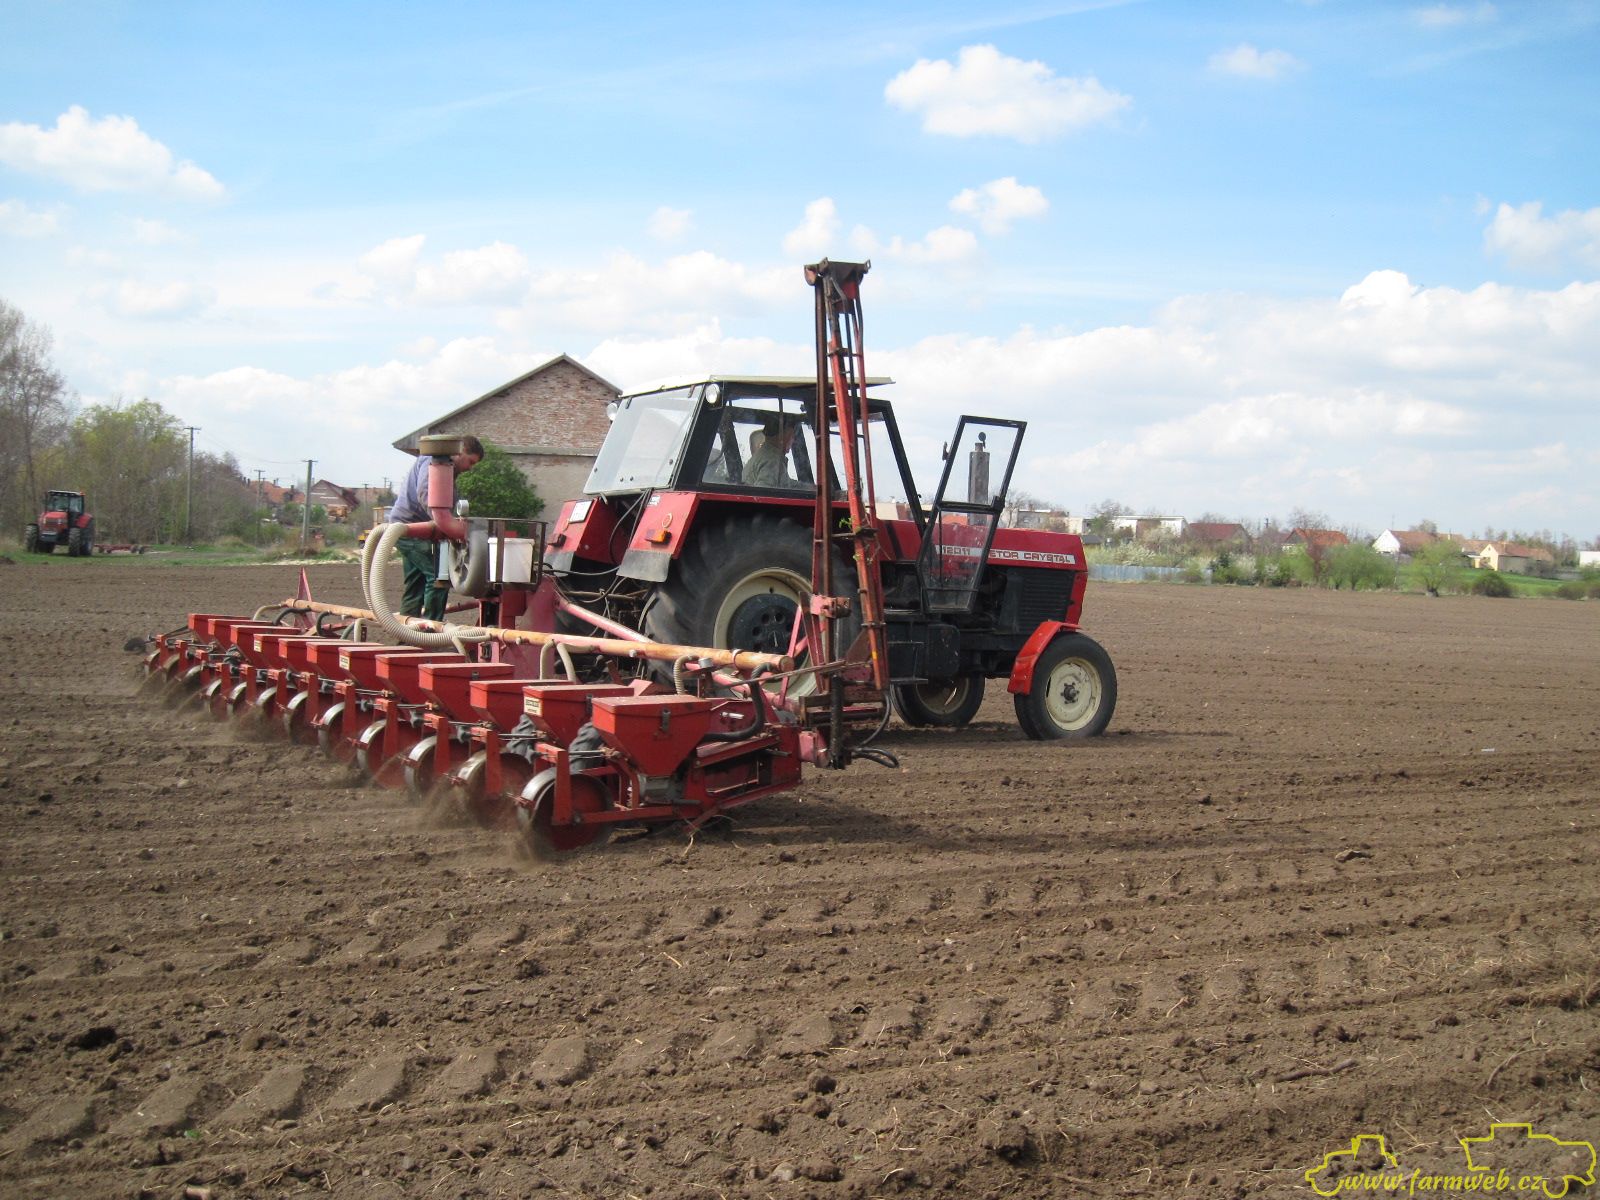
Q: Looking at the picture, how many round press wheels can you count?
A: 12